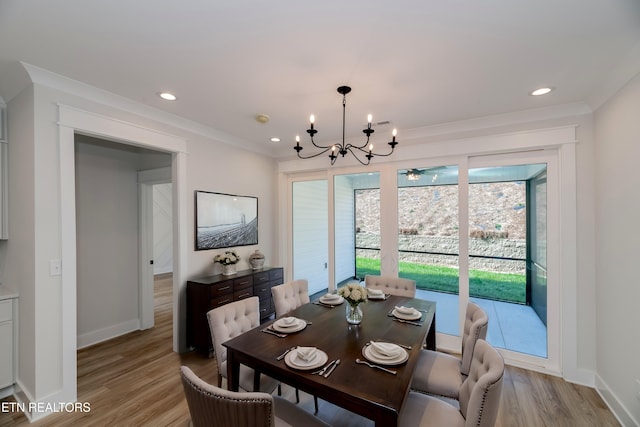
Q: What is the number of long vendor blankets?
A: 0